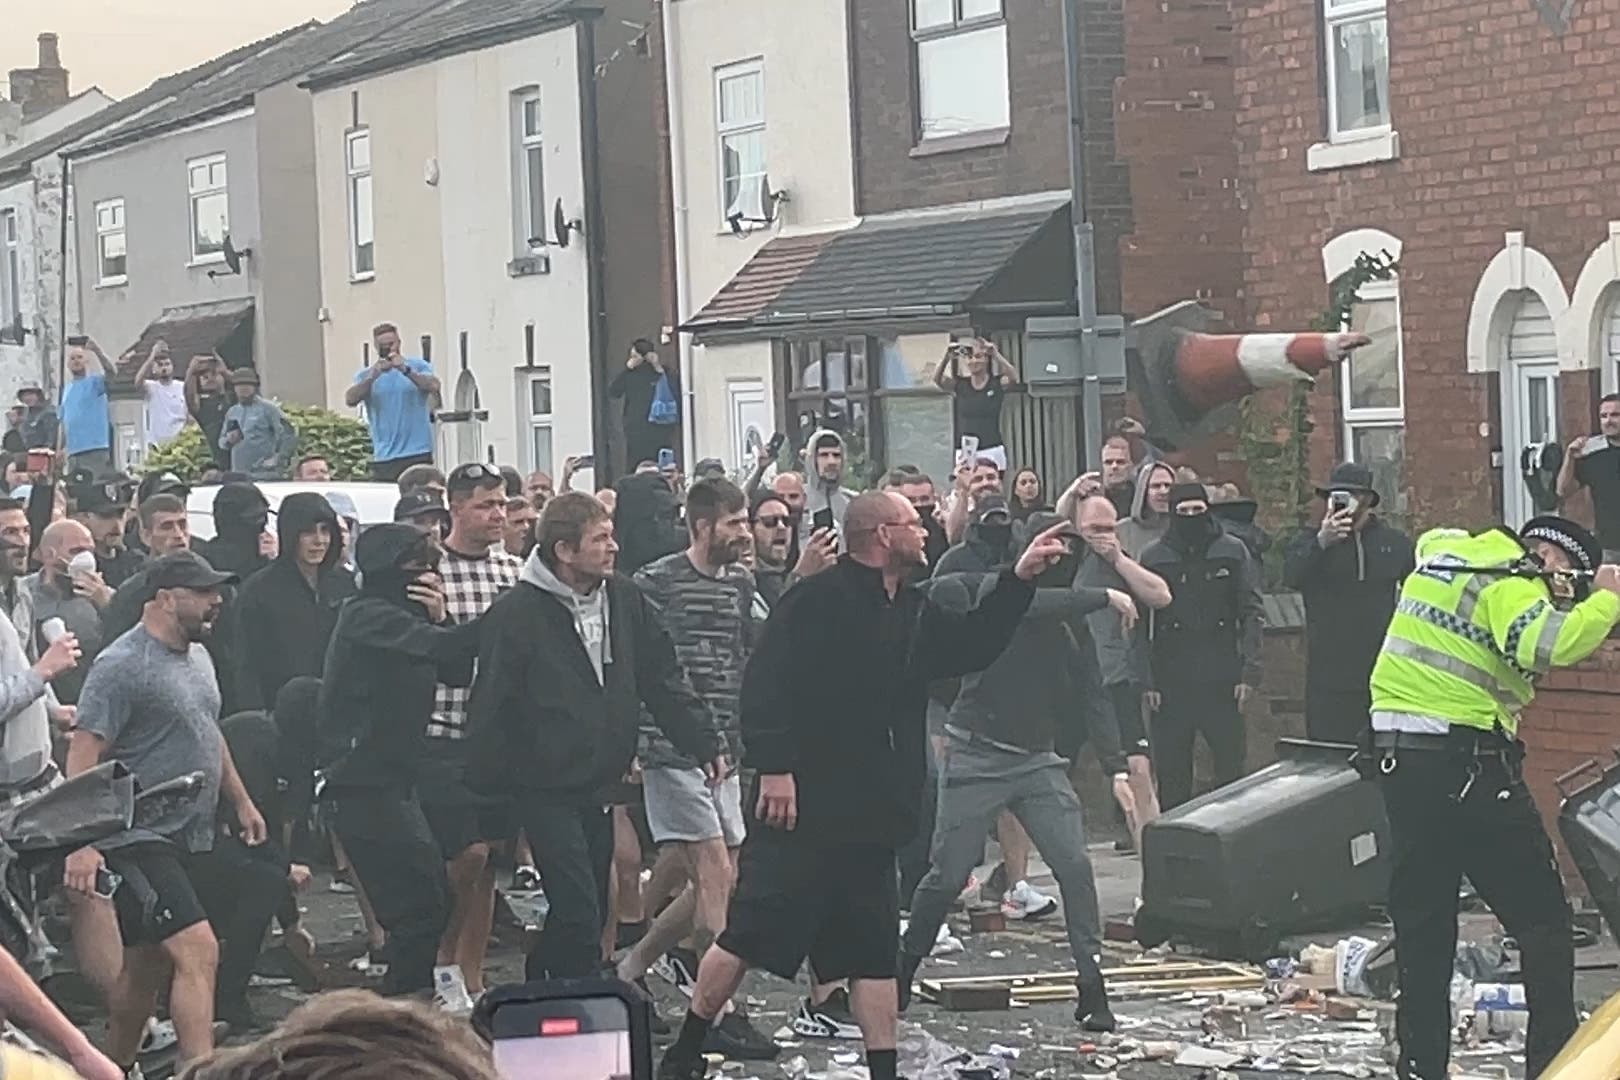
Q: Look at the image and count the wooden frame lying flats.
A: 1